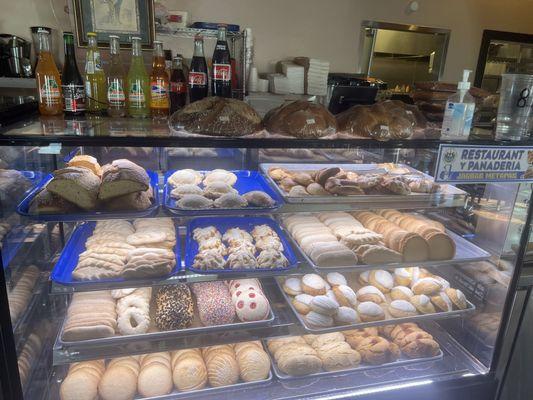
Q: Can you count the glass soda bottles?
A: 9